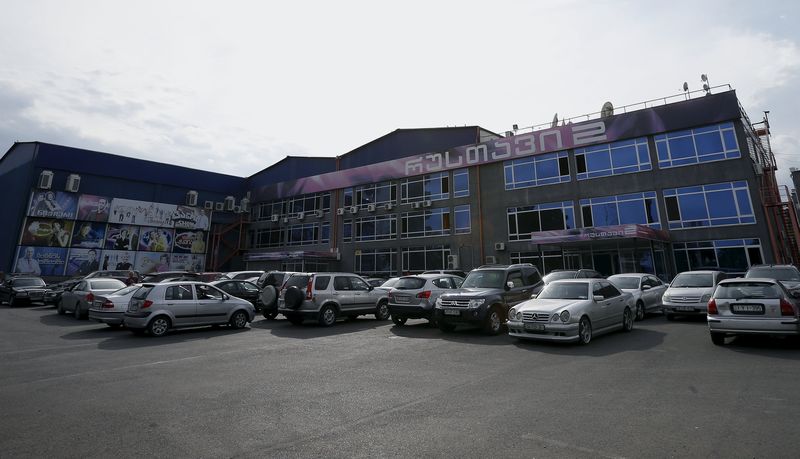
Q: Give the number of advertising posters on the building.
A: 14